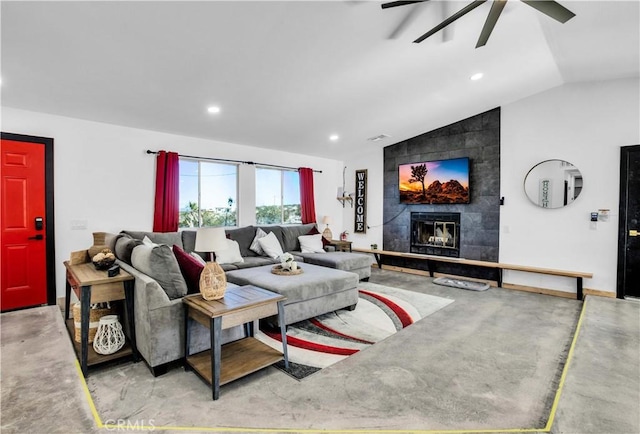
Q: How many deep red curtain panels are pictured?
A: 2